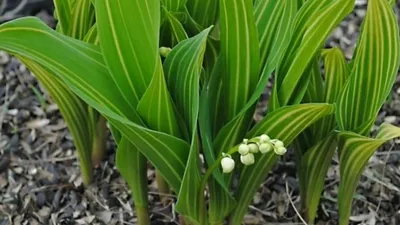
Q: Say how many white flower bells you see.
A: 8